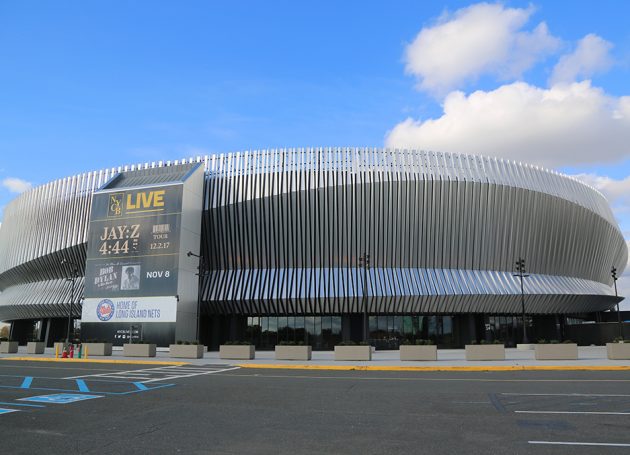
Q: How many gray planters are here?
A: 13